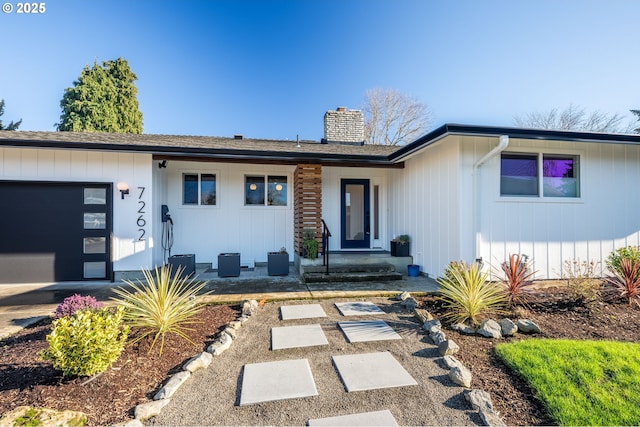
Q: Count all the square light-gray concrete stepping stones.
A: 7